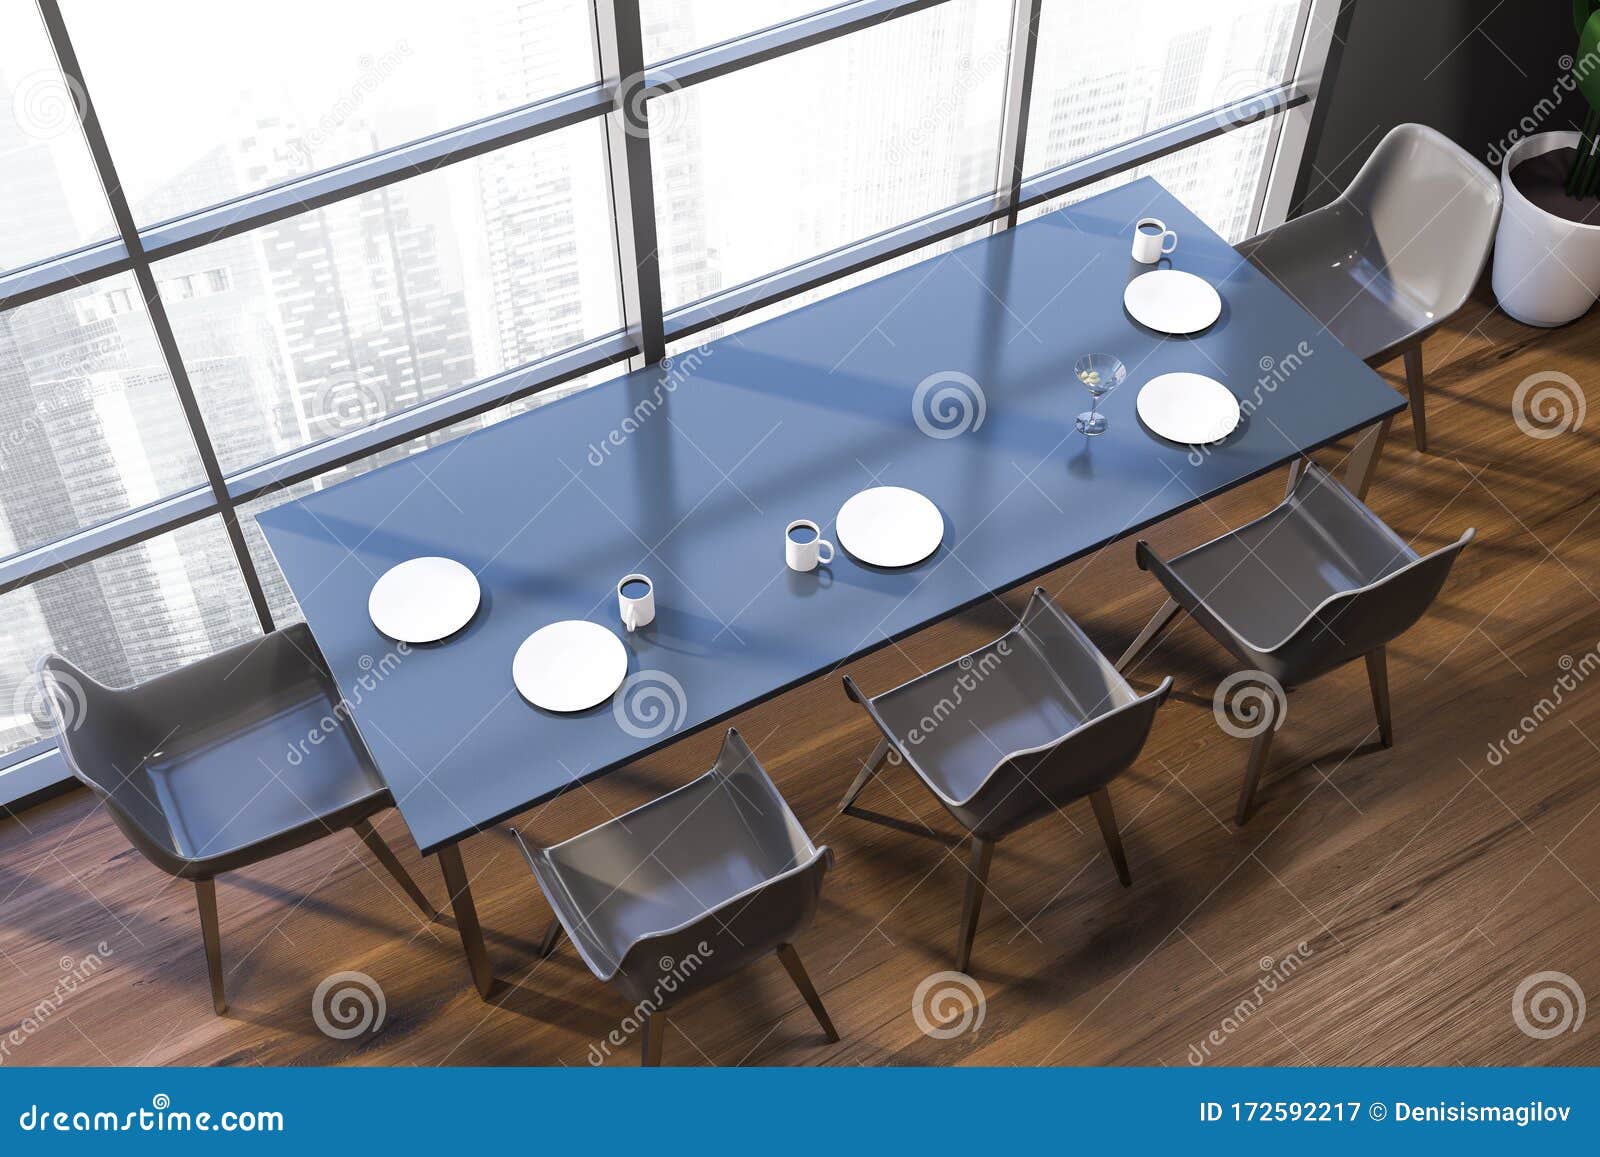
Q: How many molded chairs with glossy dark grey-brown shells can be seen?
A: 5